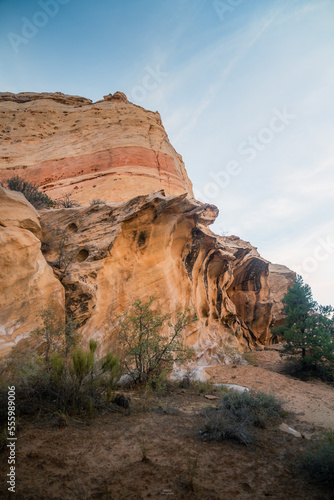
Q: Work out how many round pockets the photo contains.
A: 2